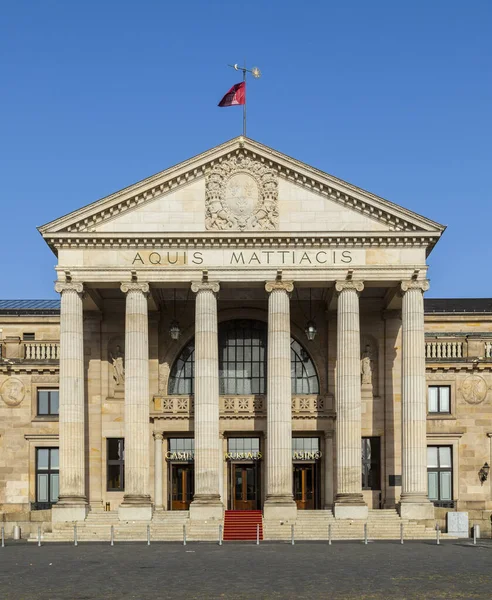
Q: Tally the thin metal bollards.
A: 14